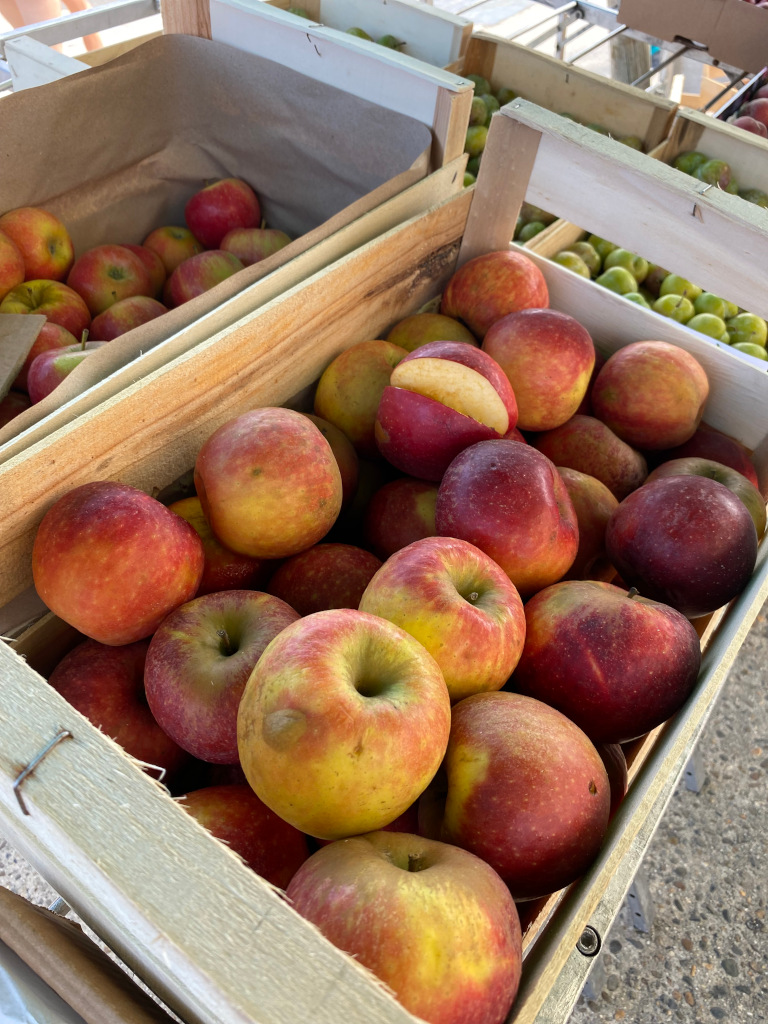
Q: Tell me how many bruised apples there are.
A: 1